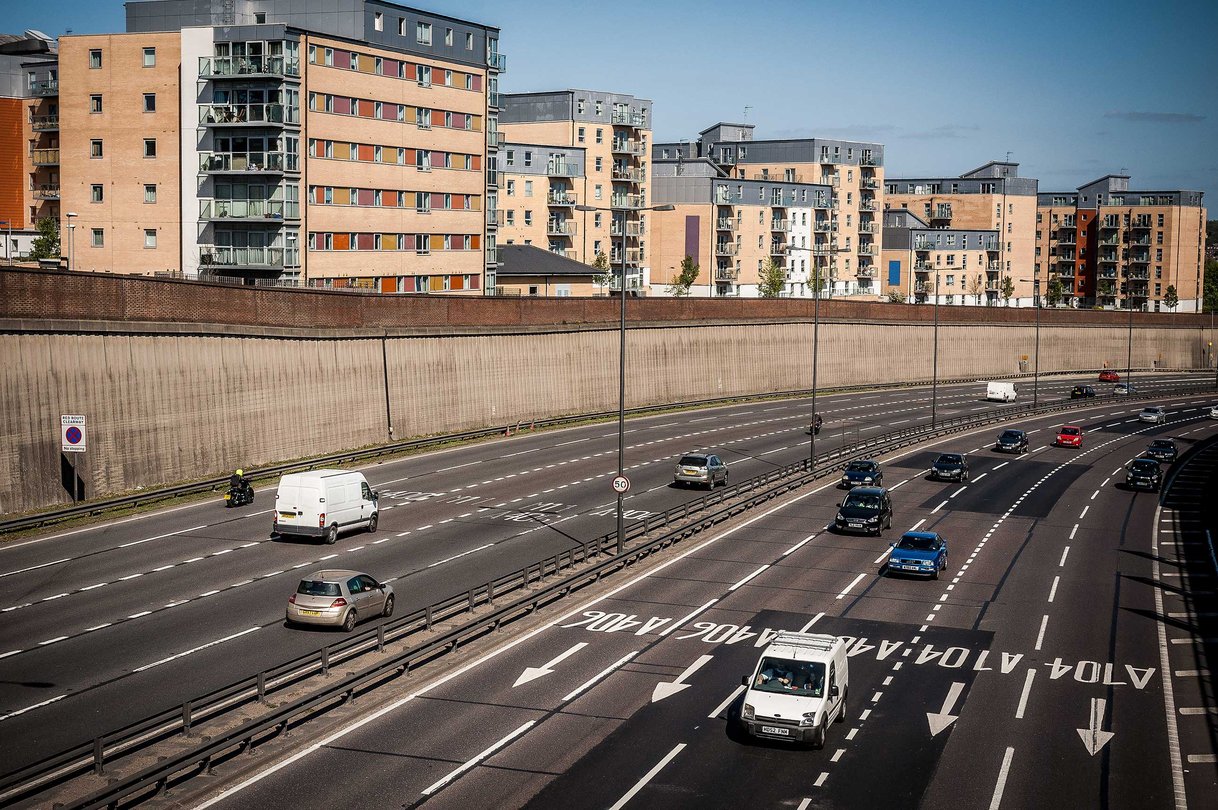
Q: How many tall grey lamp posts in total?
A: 5